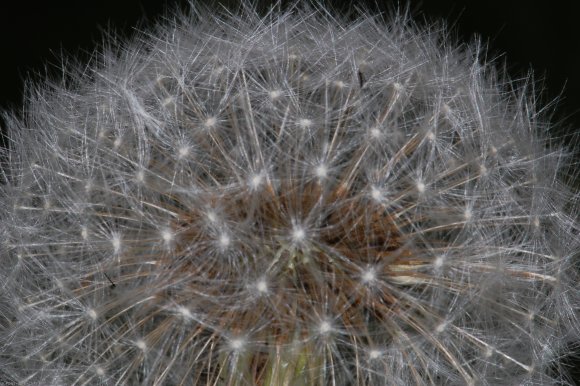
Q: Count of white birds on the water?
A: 0